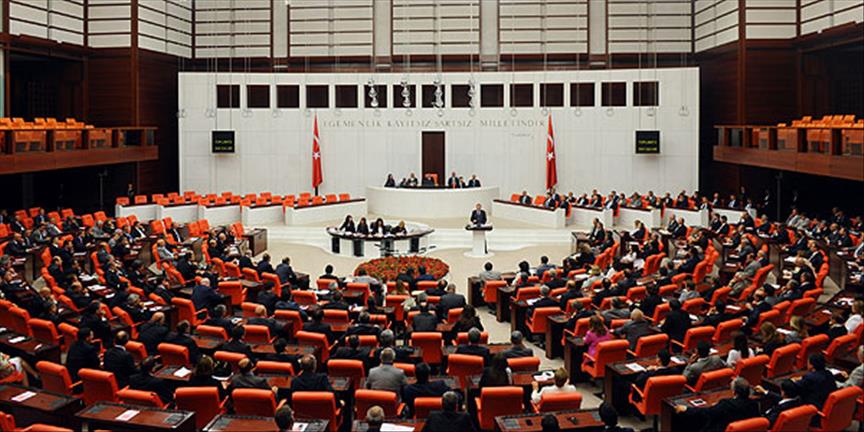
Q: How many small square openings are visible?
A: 15